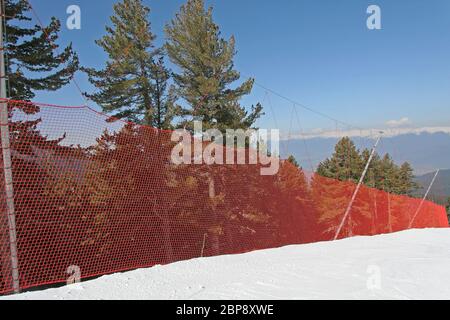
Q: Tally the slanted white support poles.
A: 2